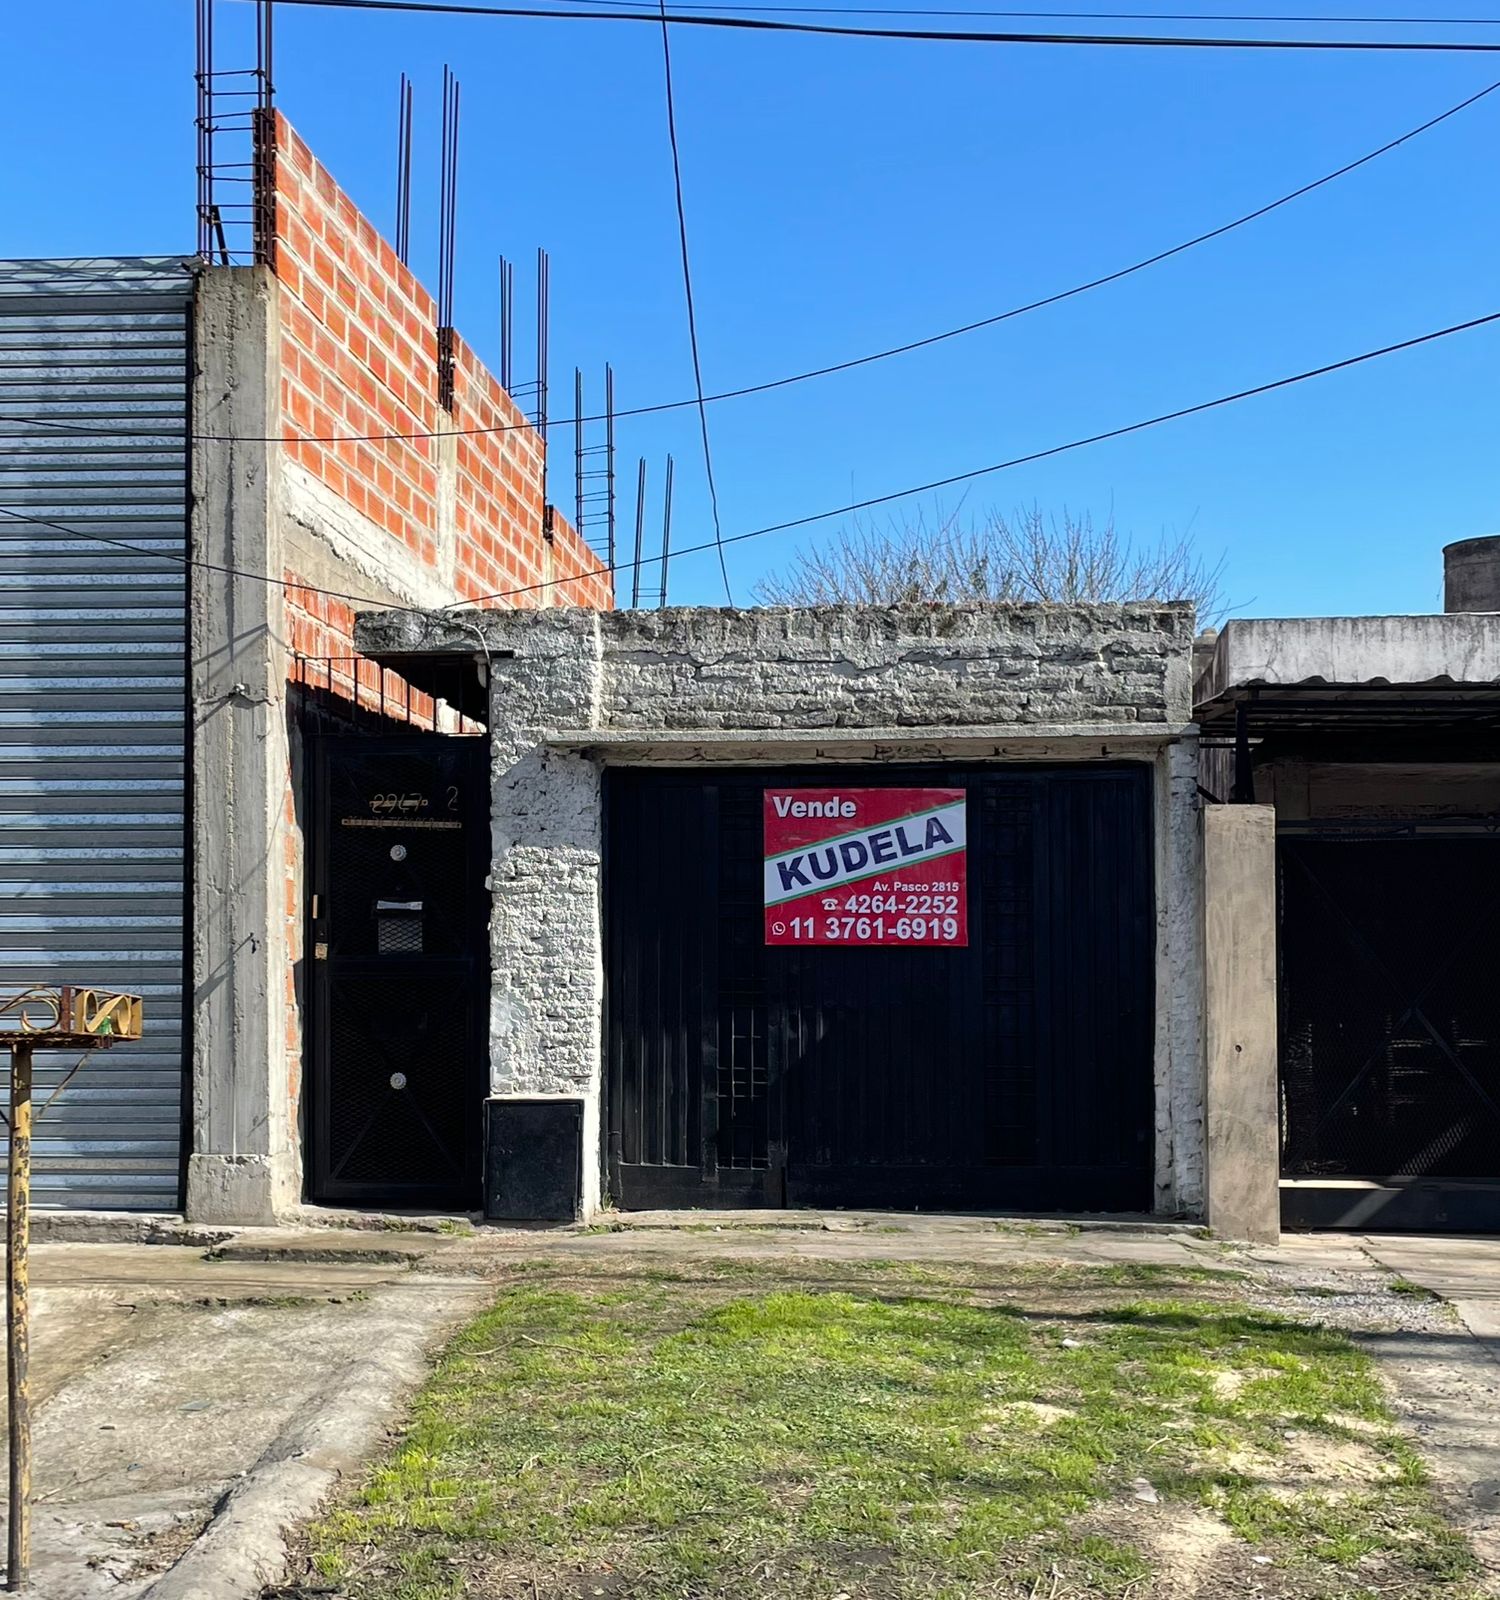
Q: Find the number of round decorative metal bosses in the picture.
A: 2